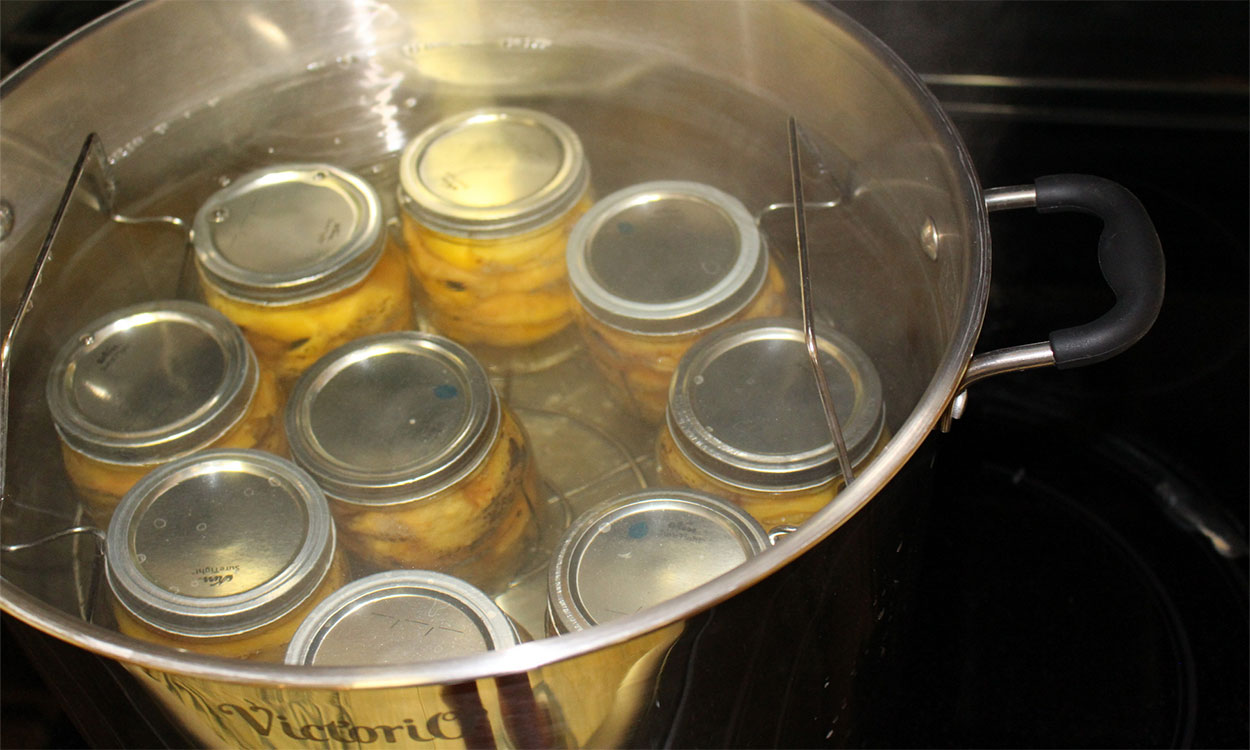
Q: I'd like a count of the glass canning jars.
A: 9